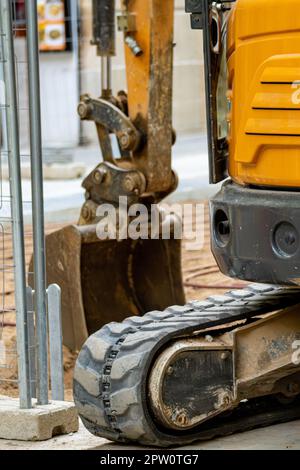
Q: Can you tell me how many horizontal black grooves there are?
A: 3